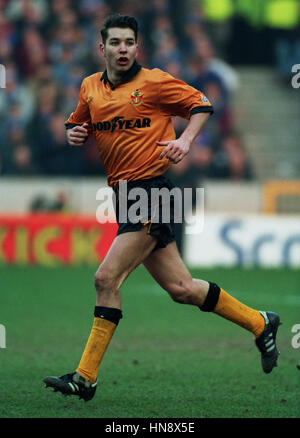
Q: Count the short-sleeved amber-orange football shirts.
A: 1